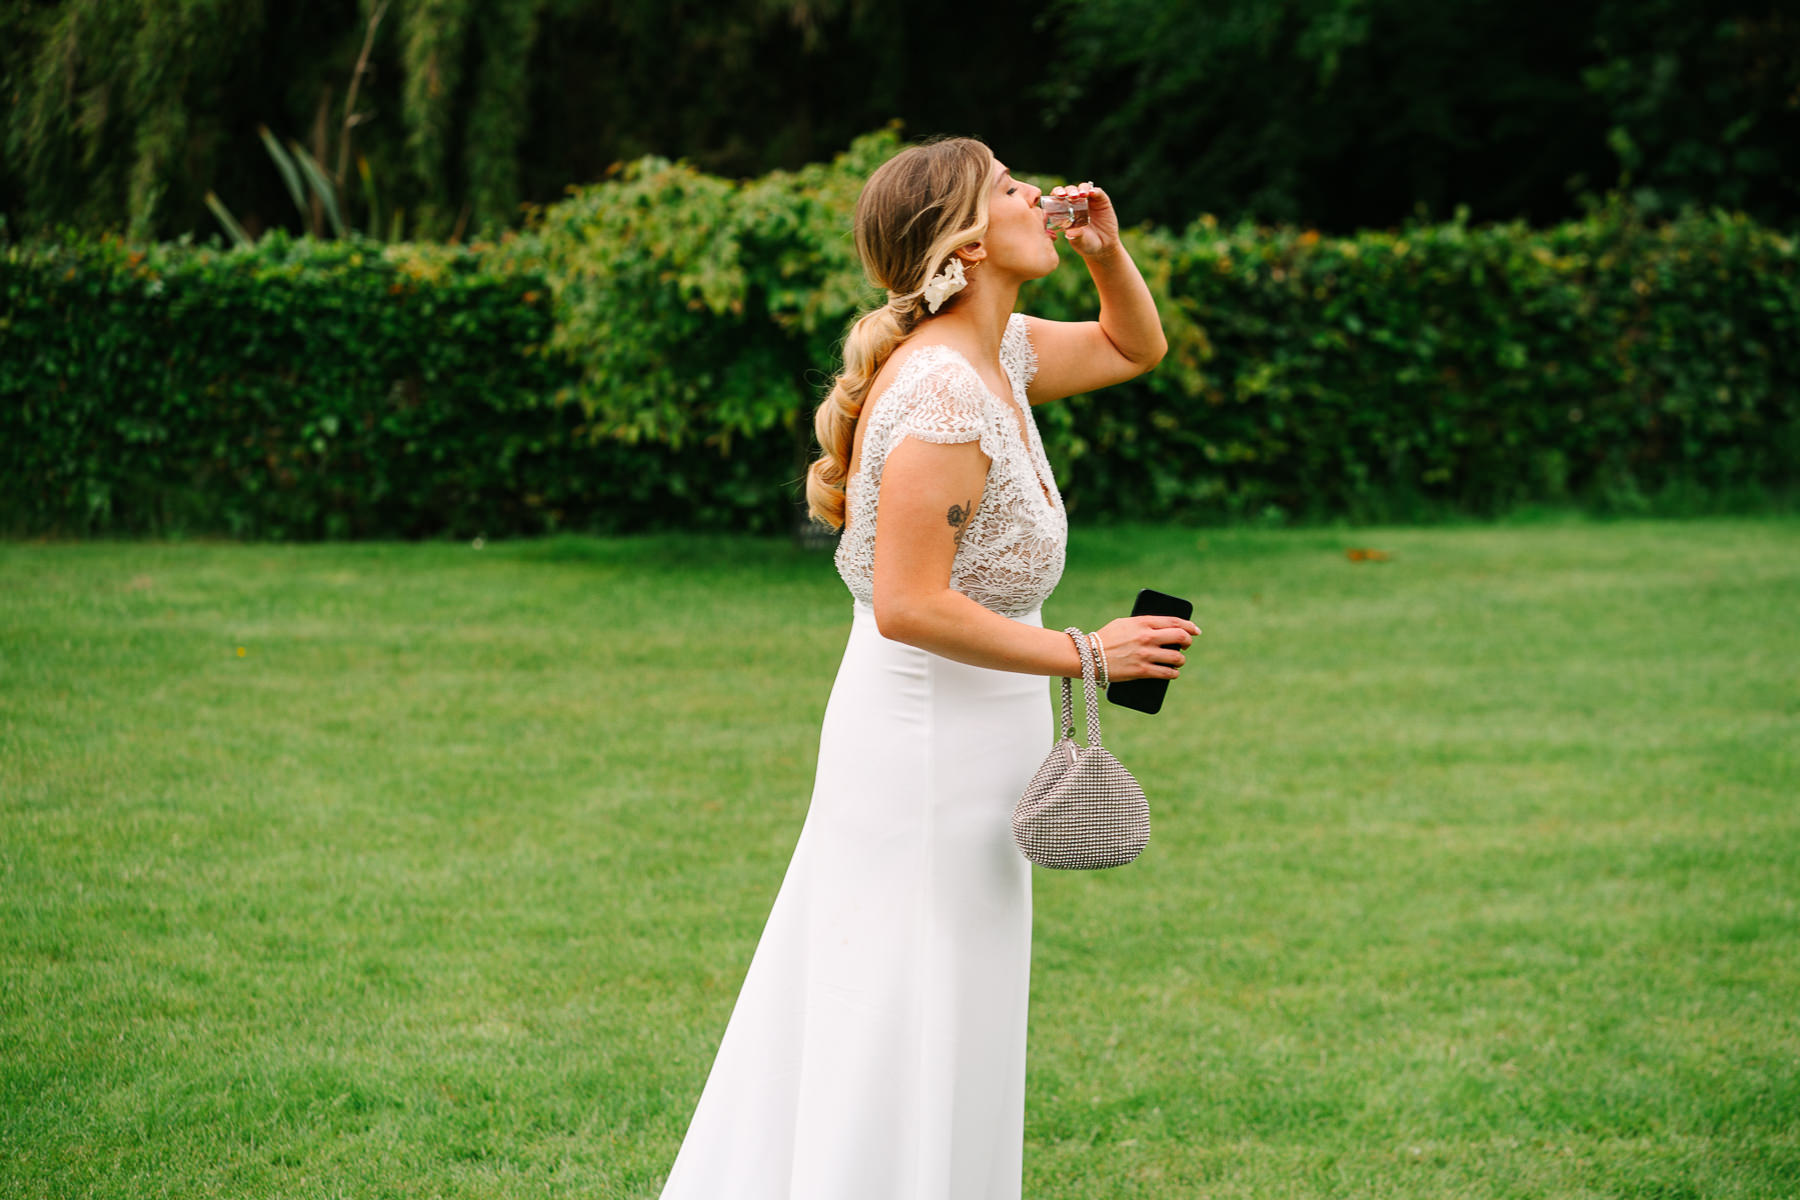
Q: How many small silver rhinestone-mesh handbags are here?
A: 1